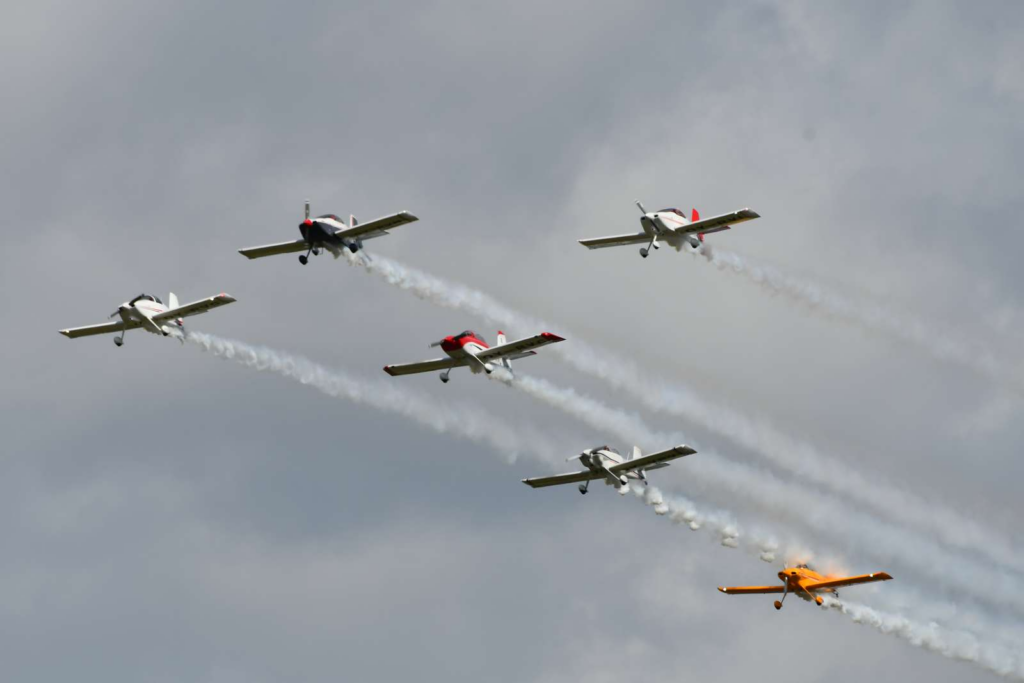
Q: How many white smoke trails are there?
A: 6